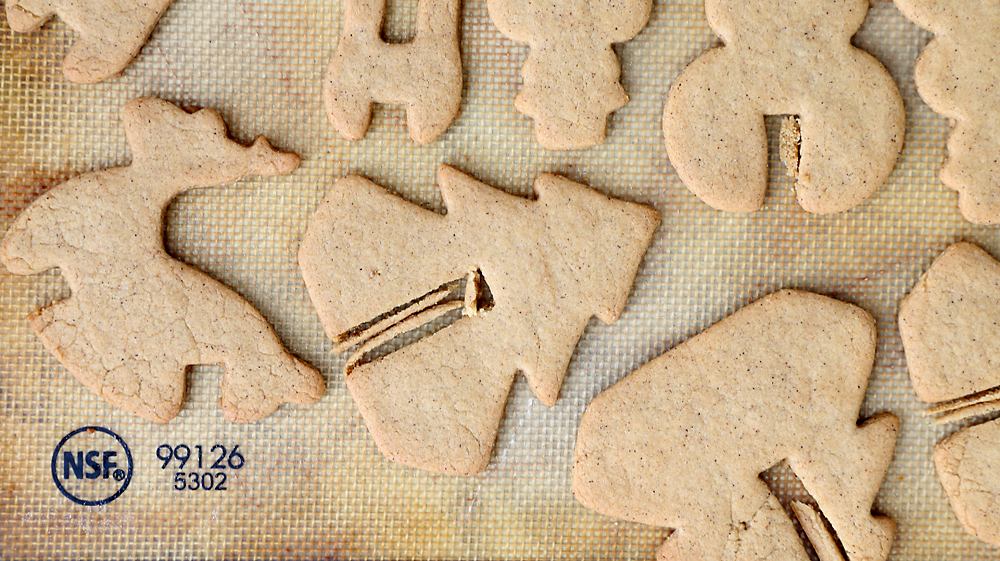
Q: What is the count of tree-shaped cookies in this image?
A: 3